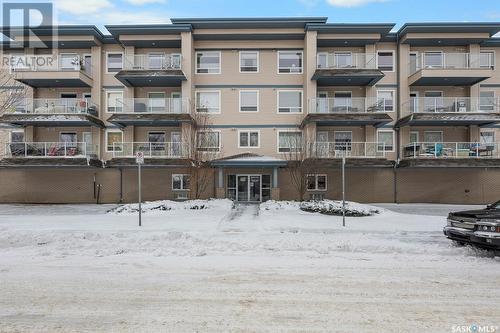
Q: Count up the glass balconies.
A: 12